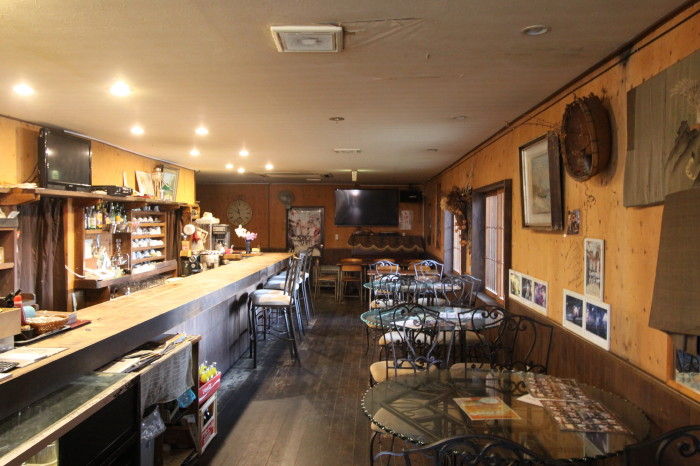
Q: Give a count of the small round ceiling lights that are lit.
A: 9